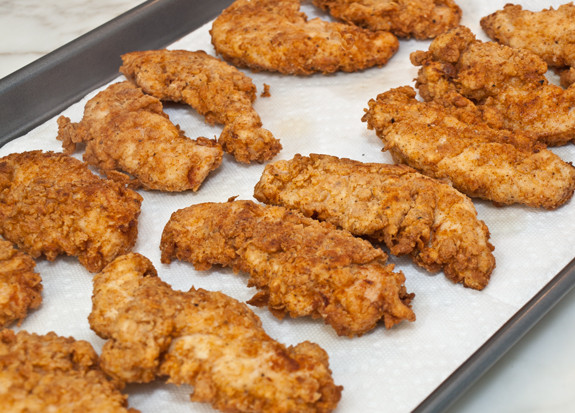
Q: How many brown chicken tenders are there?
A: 13